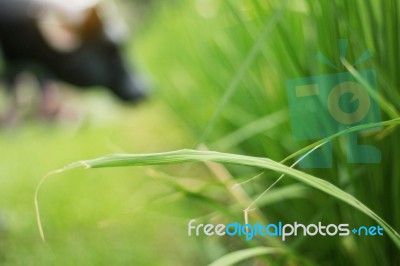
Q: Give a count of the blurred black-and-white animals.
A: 1